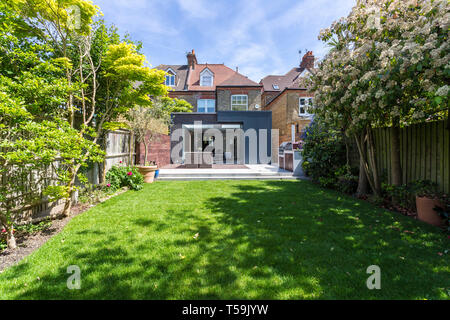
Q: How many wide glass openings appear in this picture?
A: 1